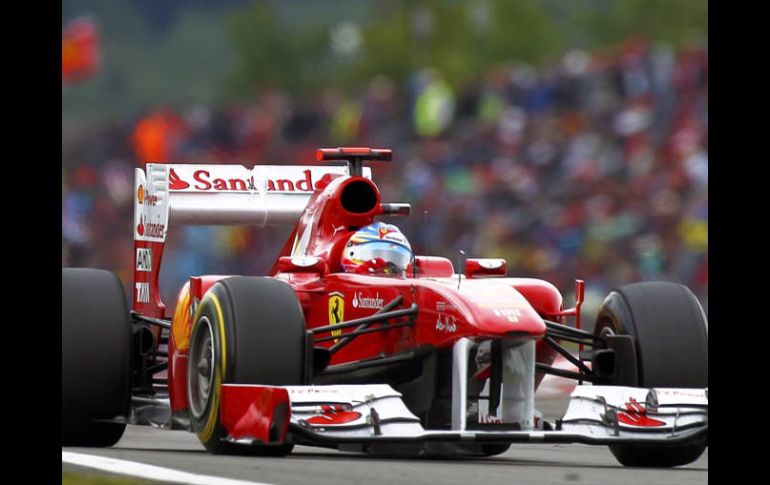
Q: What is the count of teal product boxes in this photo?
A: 0